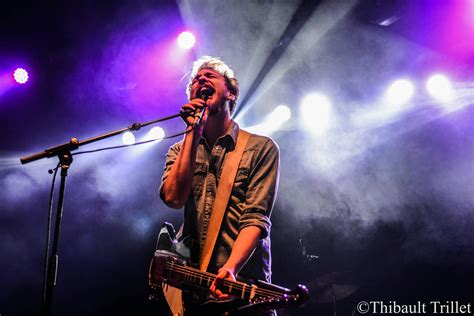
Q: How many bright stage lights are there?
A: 8